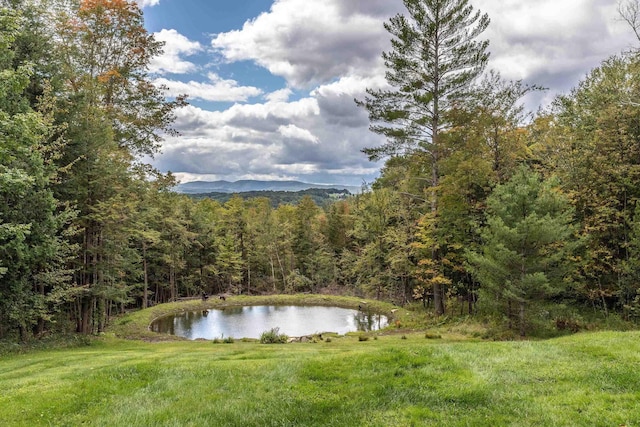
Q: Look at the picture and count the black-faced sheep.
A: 0